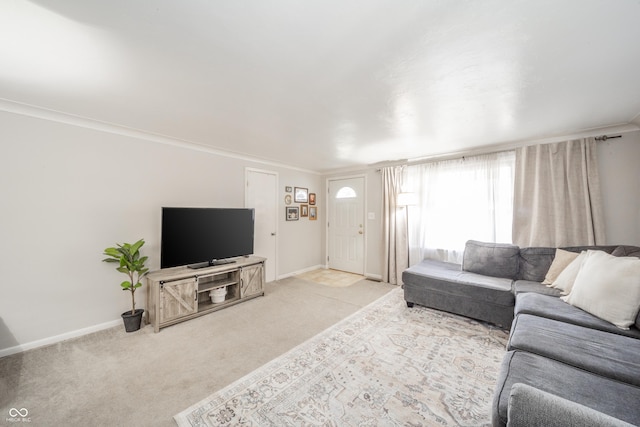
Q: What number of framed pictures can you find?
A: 7